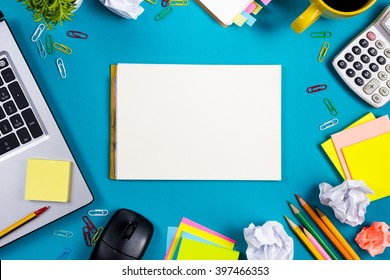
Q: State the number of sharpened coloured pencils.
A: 5